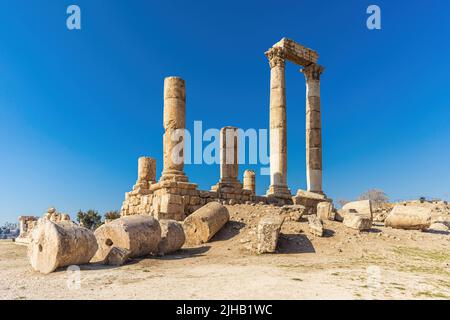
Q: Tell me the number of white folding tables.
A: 0